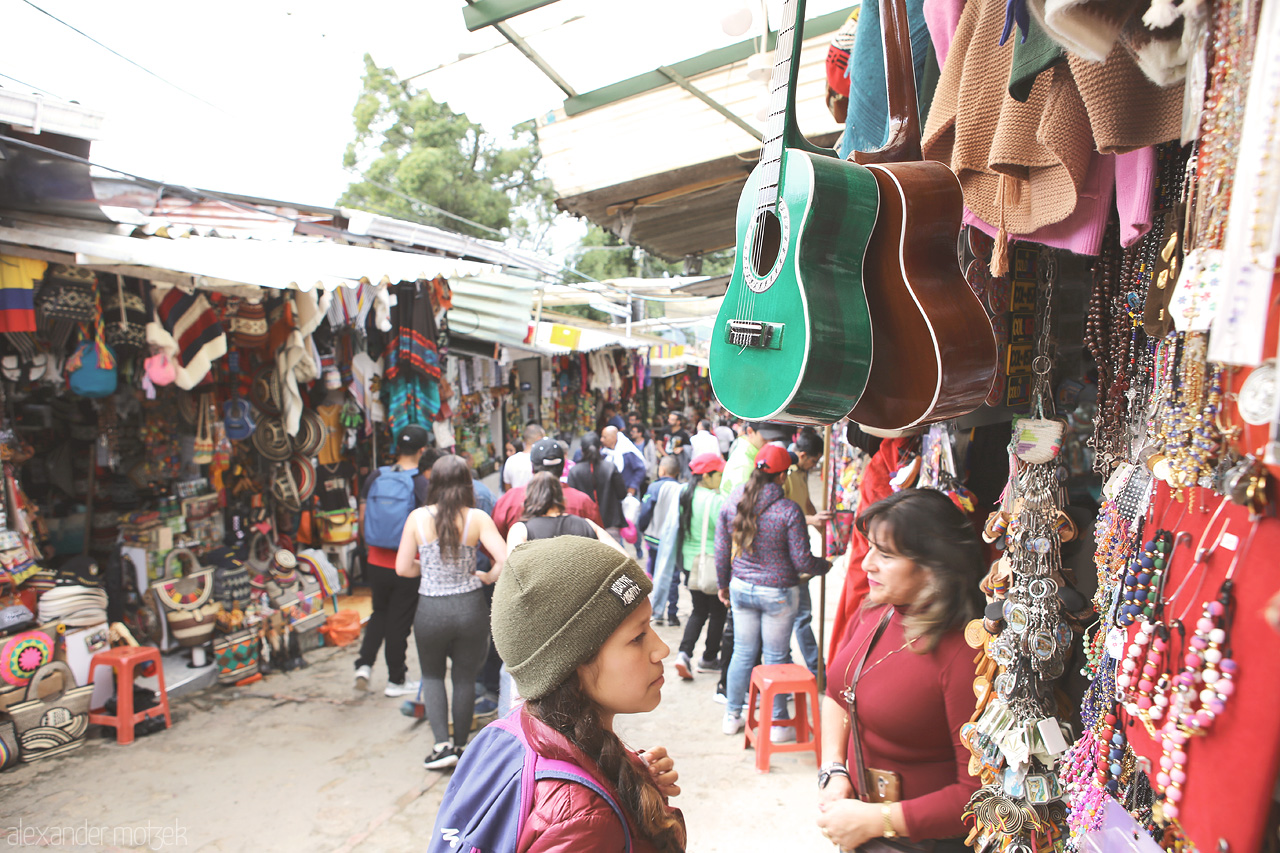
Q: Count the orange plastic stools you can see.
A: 2